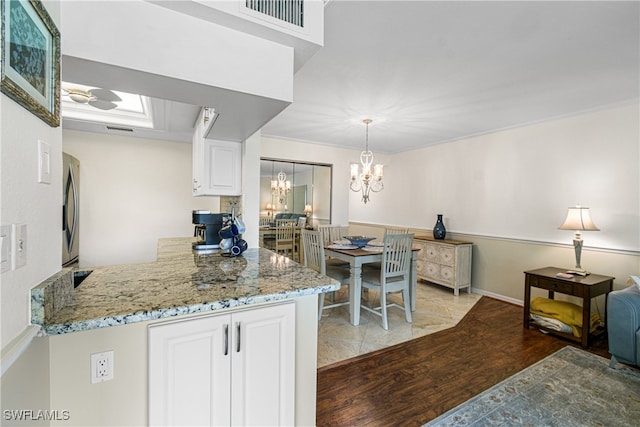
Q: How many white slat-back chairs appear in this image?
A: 4